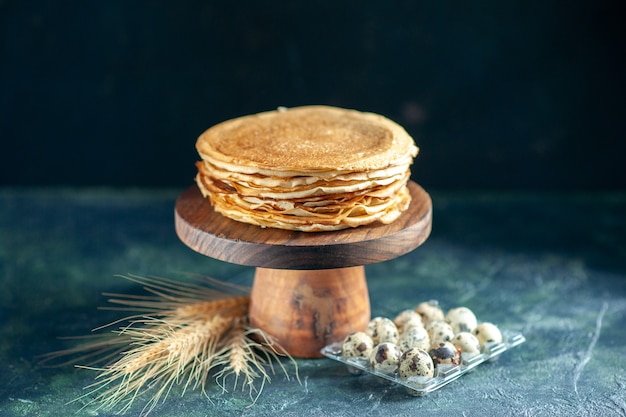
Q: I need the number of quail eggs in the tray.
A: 12